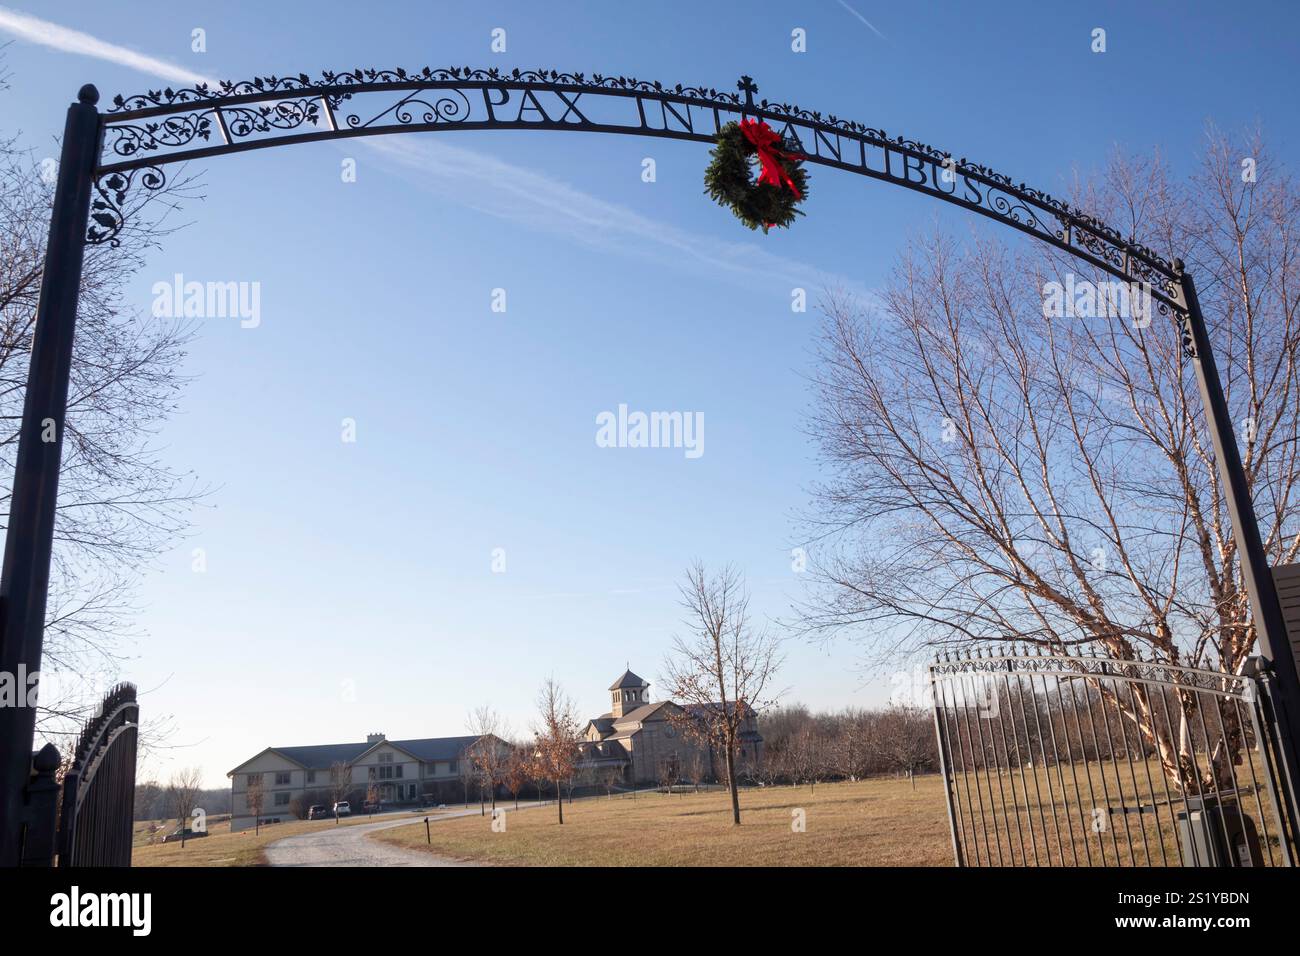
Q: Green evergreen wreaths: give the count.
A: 1